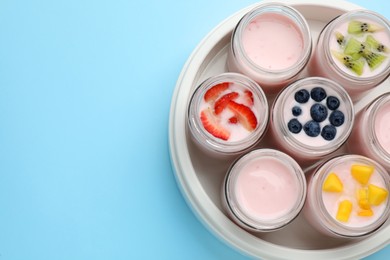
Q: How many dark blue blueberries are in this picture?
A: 9